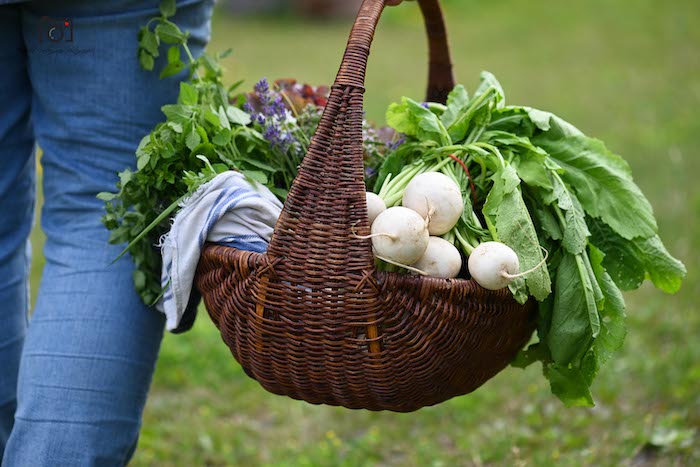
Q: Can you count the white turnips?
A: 5